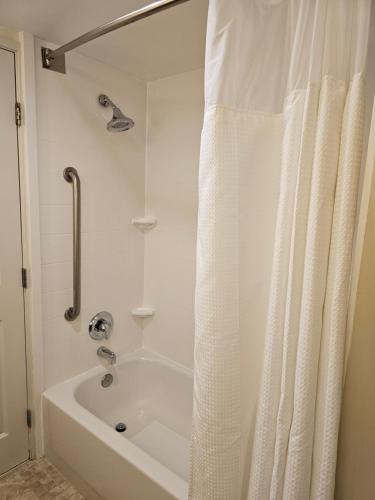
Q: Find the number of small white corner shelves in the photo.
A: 2